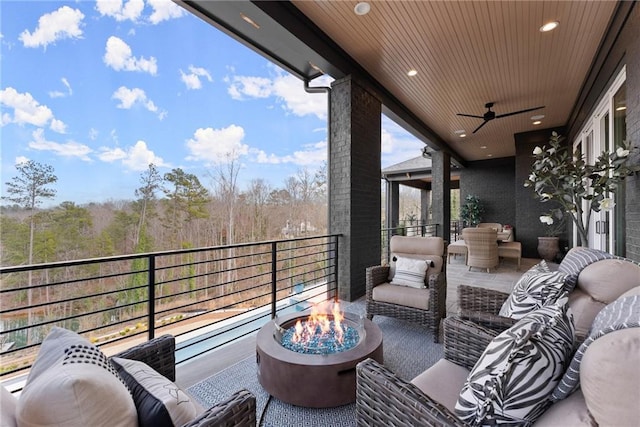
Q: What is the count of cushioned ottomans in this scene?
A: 2